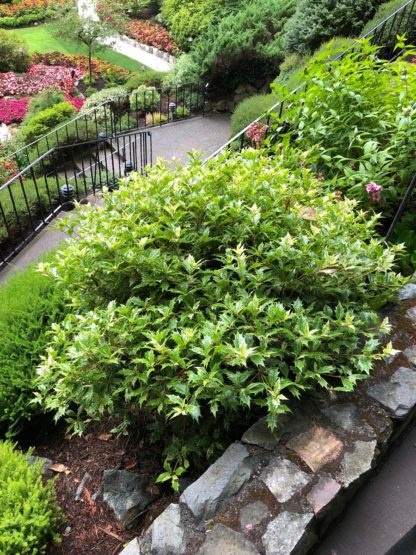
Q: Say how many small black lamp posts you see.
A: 4